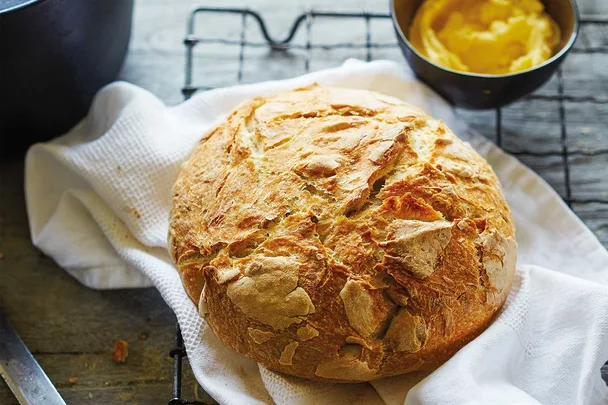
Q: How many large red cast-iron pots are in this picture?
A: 0